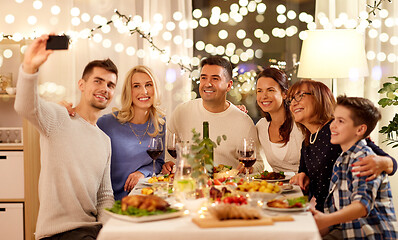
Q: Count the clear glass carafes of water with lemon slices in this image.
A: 1